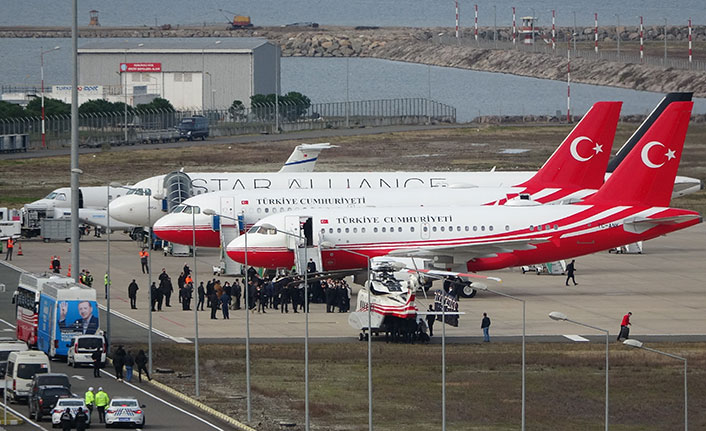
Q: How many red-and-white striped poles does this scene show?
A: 9